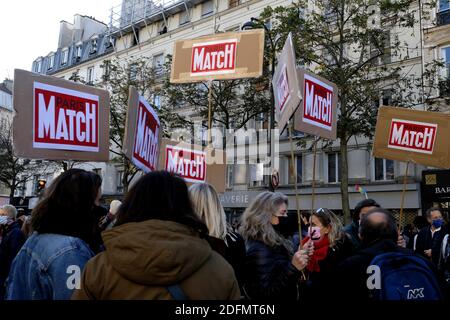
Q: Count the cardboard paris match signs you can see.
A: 7